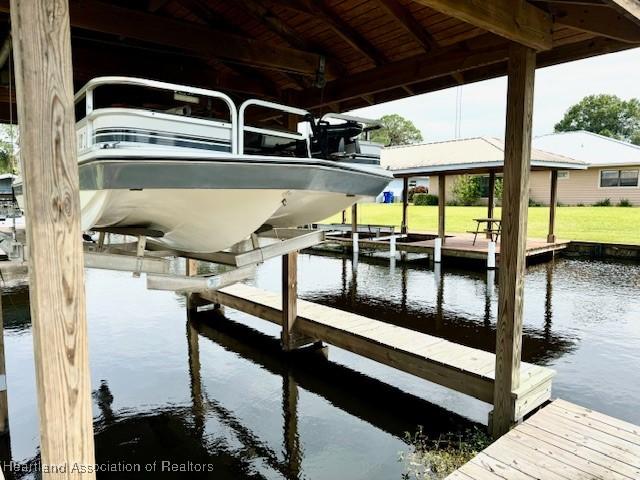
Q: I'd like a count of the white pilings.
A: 4